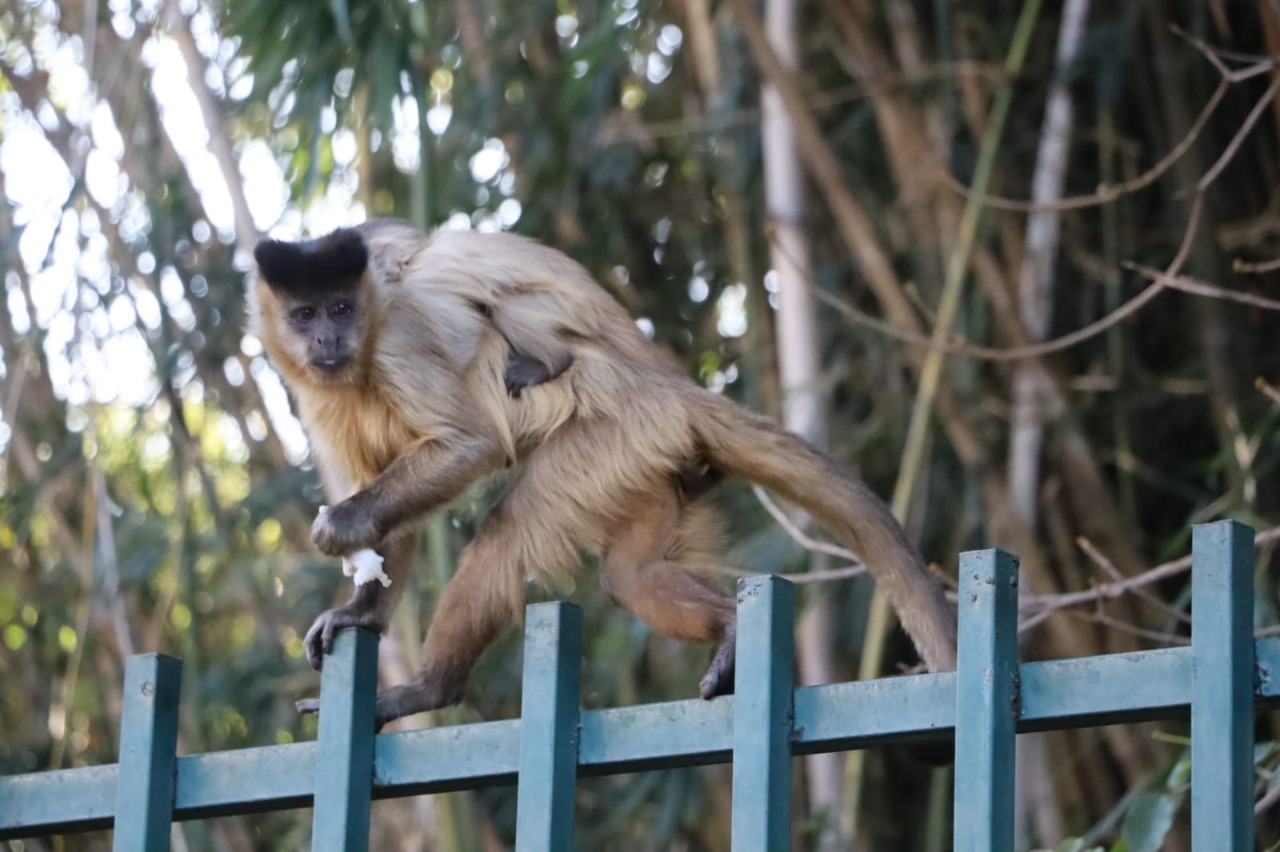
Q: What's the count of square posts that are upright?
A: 6